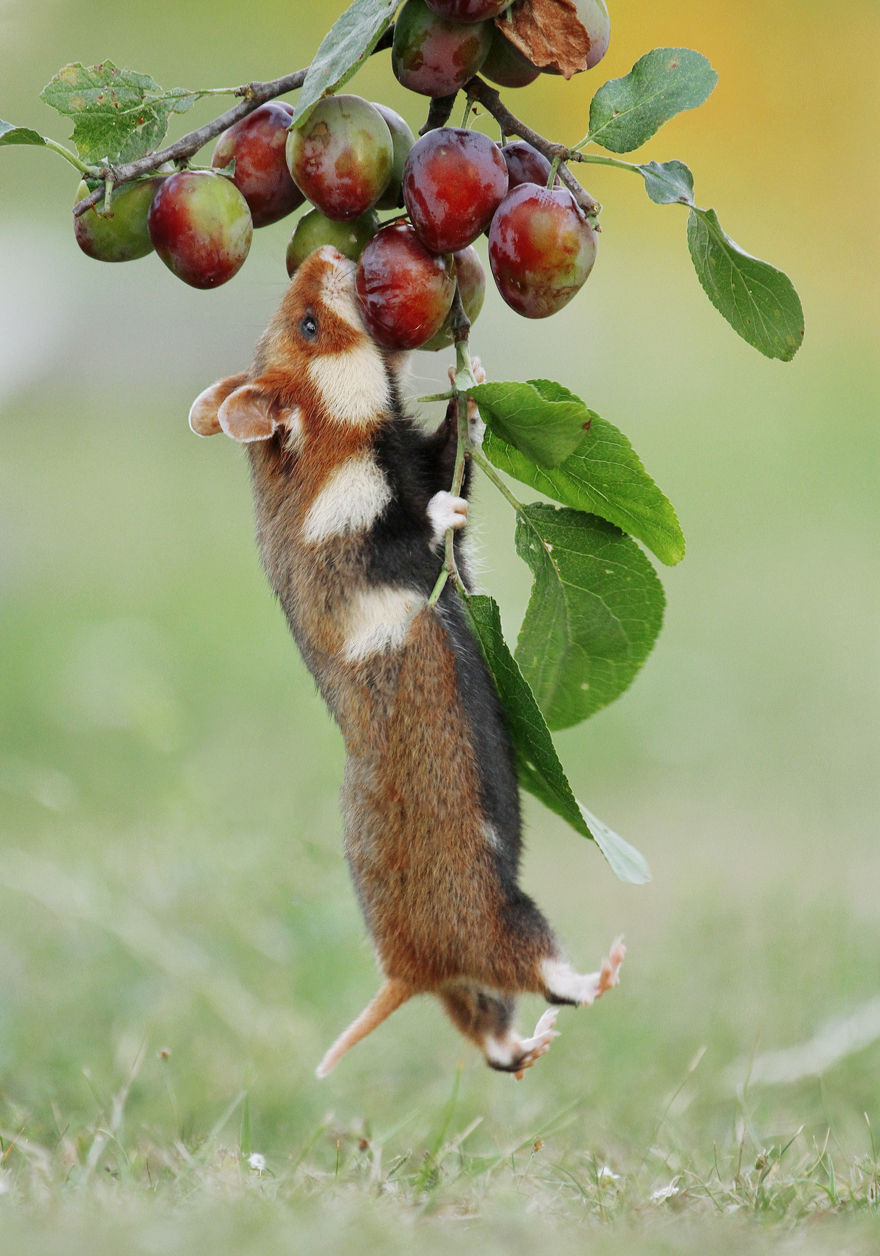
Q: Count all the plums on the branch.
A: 15